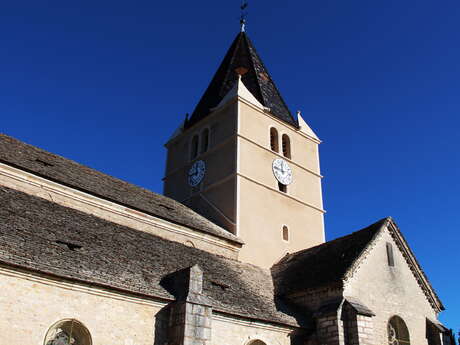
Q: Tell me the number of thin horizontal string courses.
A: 2